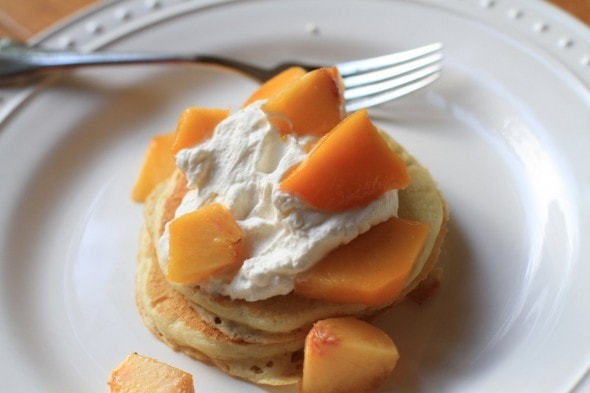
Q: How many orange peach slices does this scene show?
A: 9